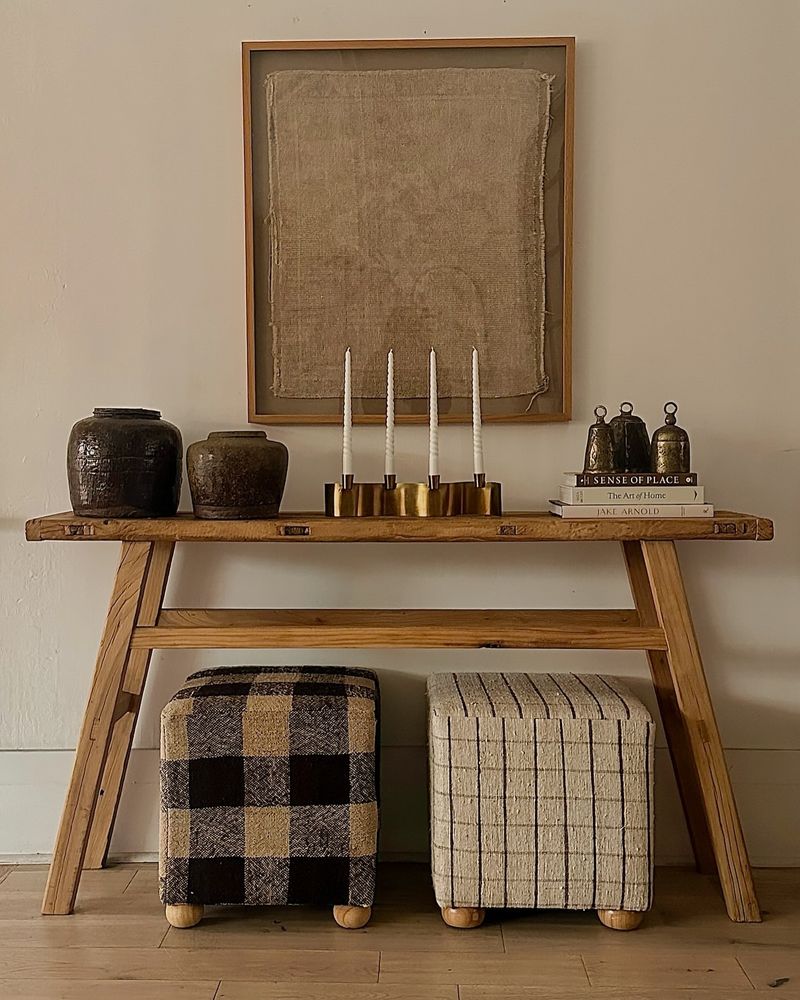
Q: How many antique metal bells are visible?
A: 3